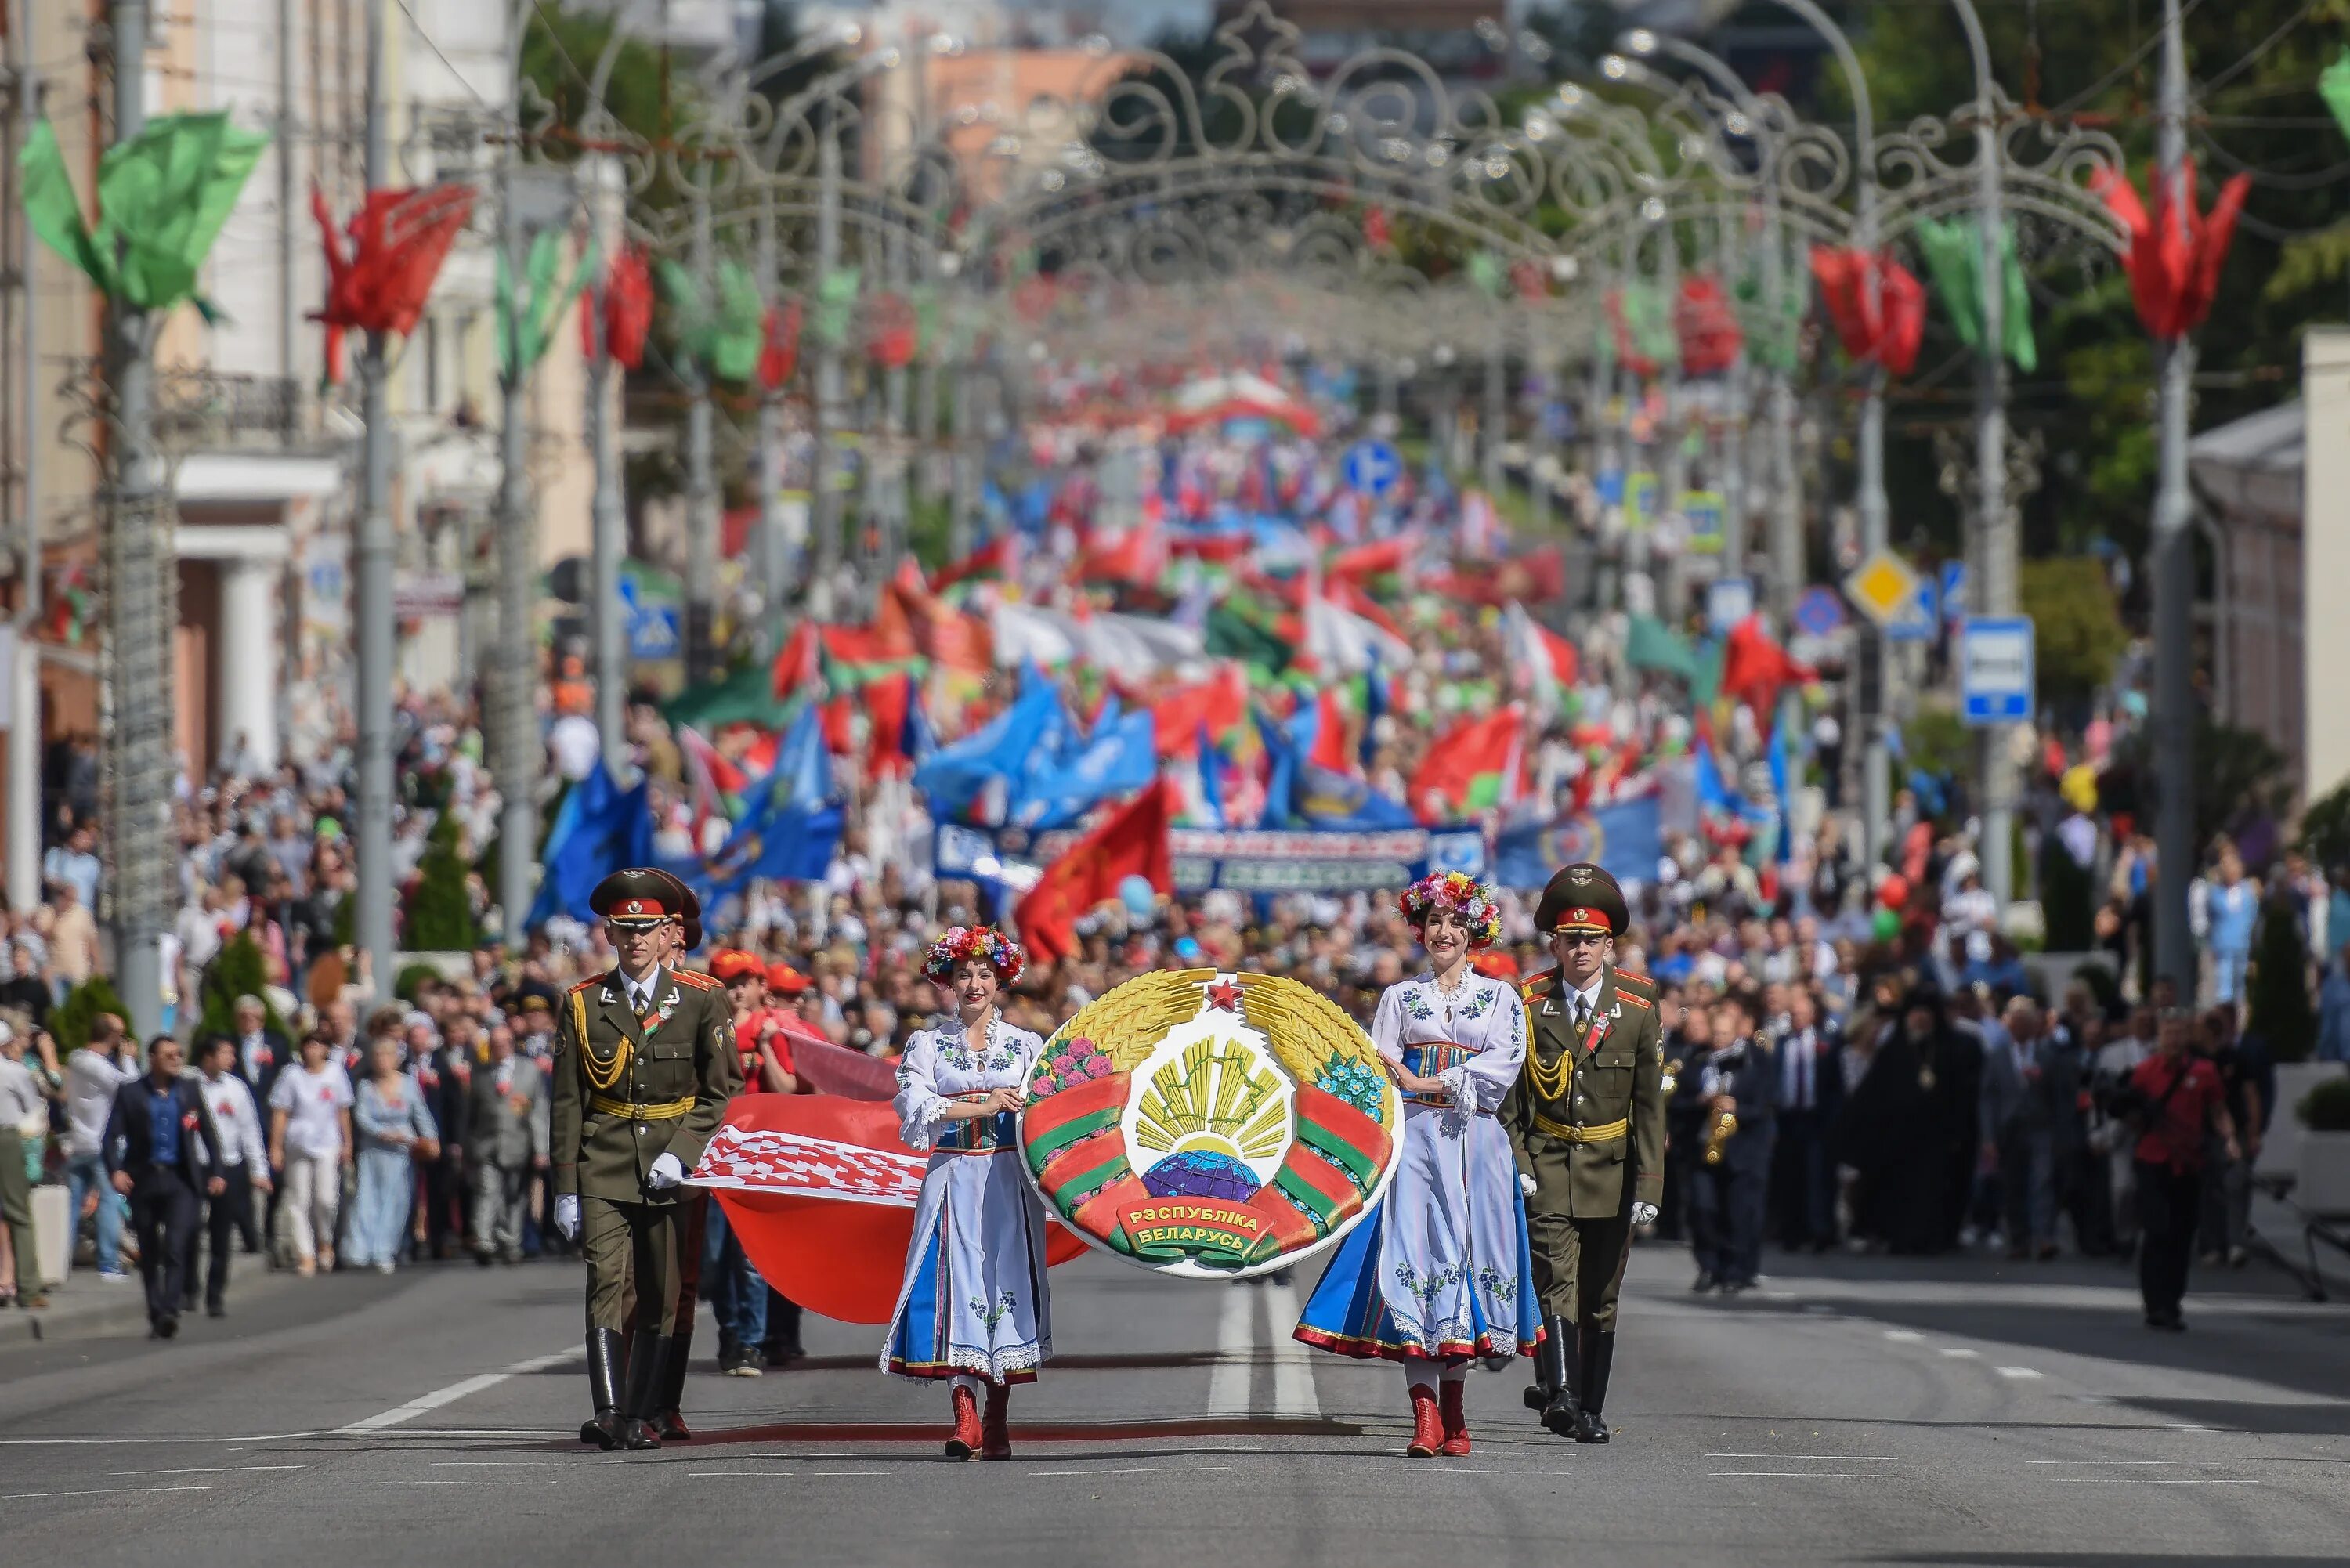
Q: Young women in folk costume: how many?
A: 2